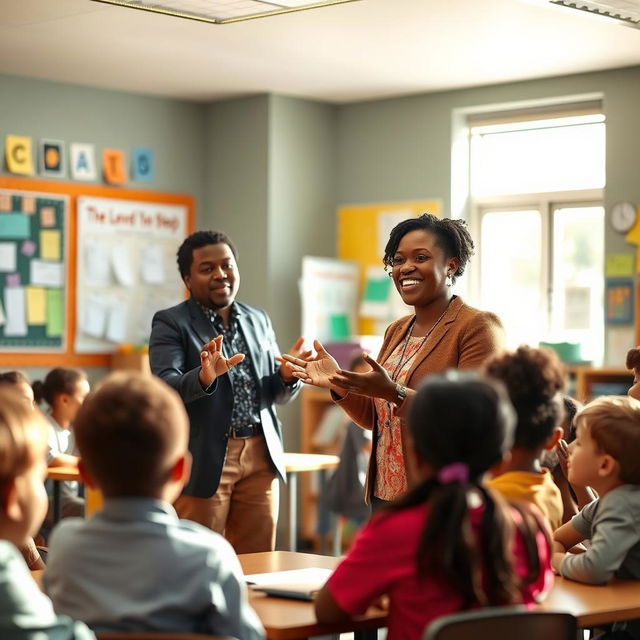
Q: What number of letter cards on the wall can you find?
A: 5